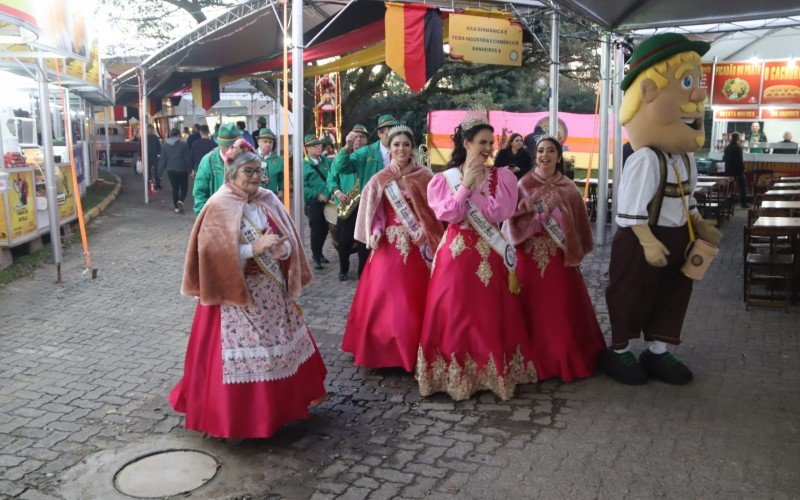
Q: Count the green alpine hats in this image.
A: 6